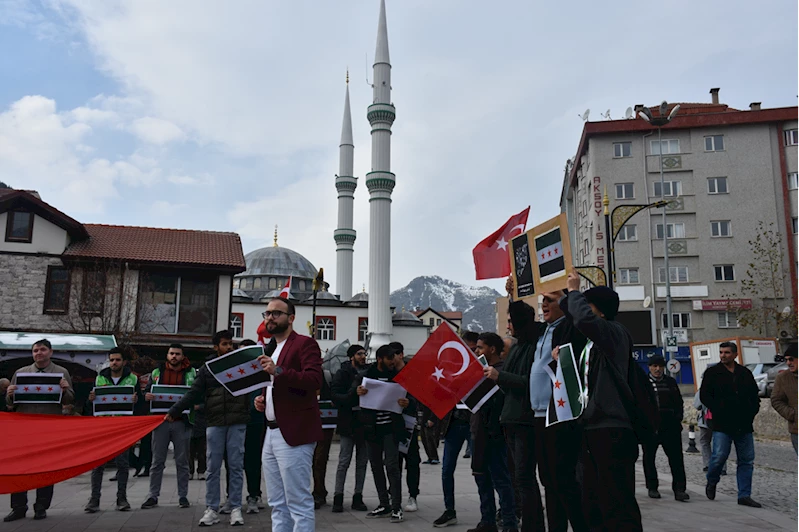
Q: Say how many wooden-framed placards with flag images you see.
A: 1